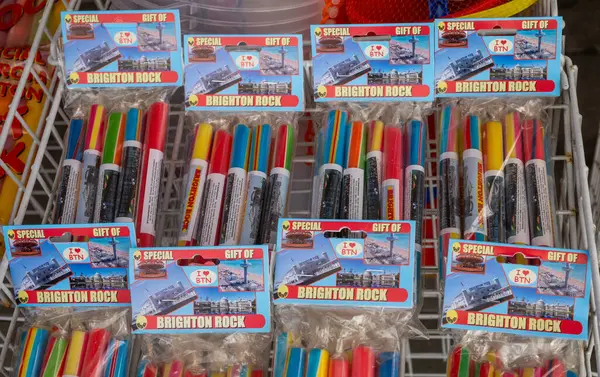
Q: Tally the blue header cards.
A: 8